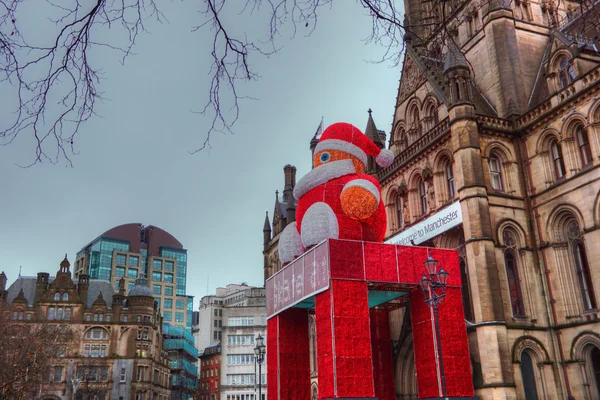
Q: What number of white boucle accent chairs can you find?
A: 0